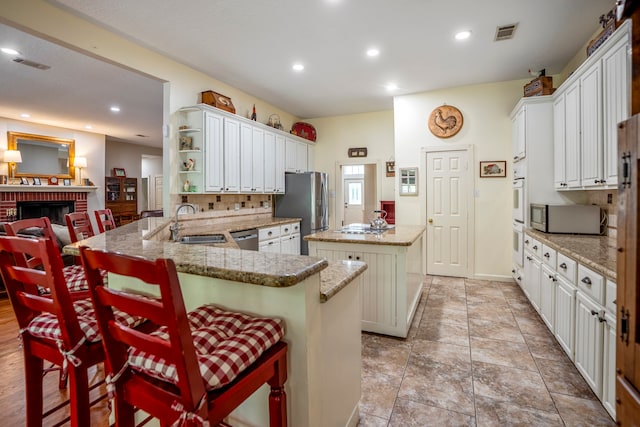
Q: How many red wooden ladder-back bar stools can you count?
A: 5